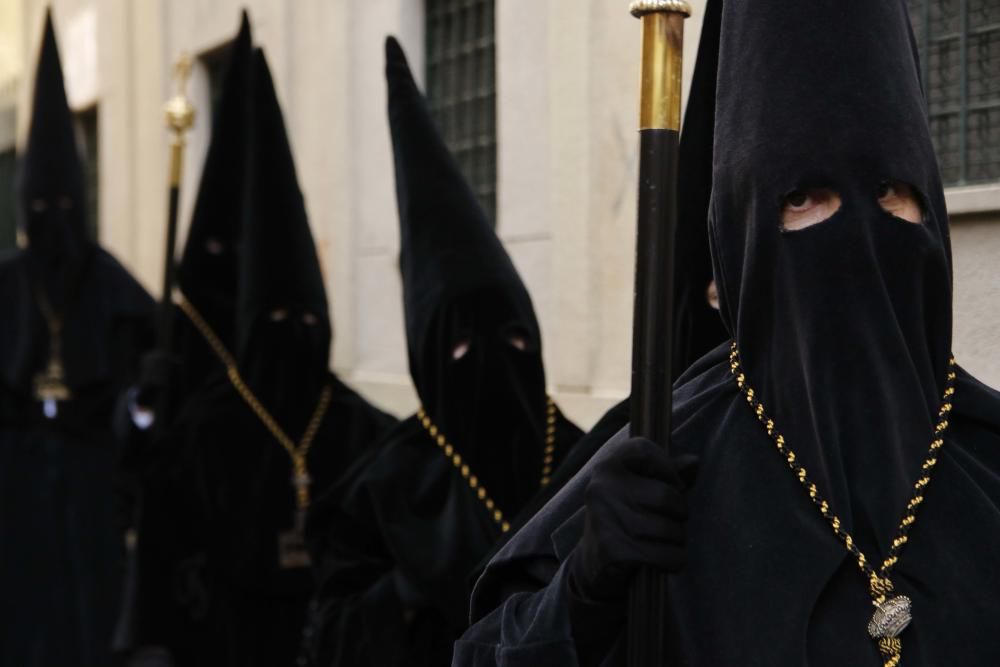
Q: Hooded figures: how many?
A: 6